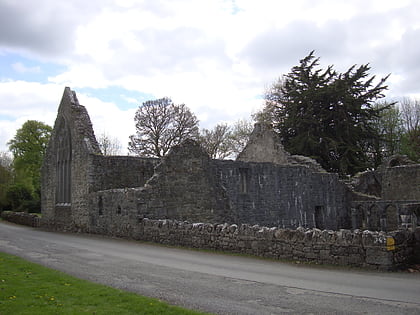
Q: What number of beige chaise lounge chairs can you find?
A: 0